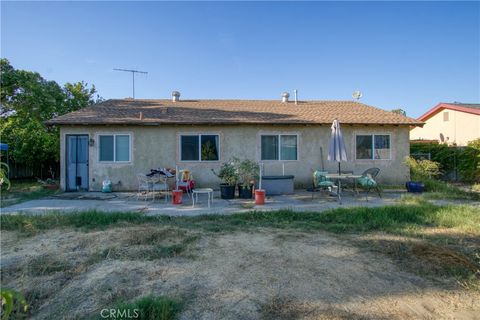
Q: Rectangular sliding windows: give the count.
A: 4